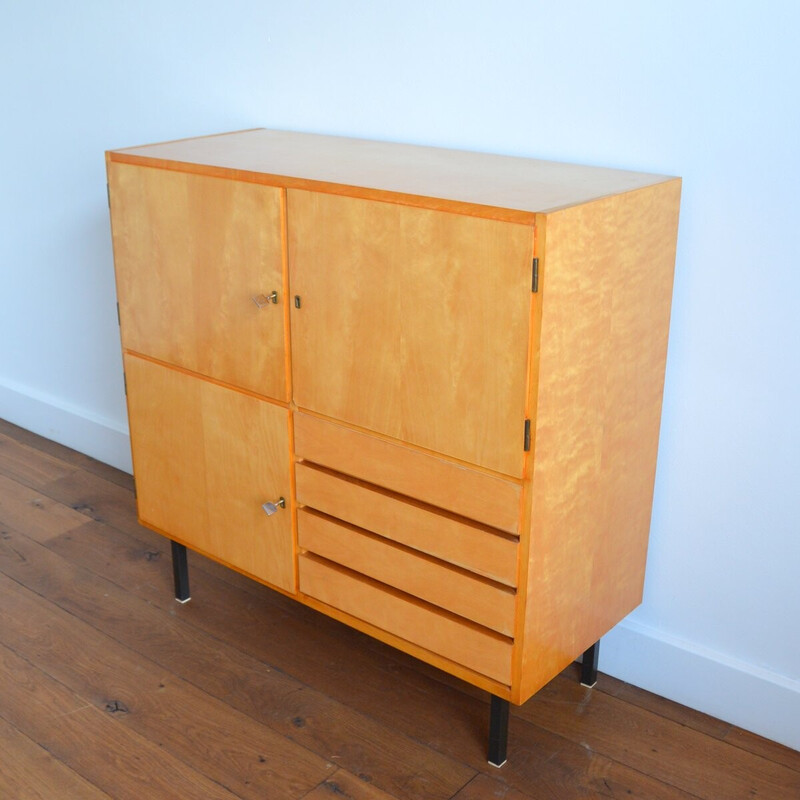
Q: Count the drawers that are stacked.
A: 4